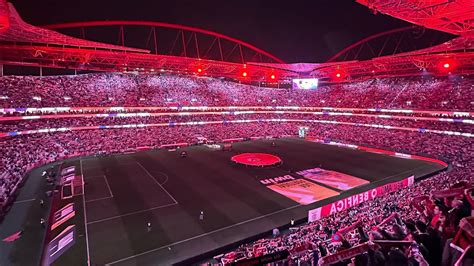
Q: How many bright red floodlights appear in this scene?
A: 5